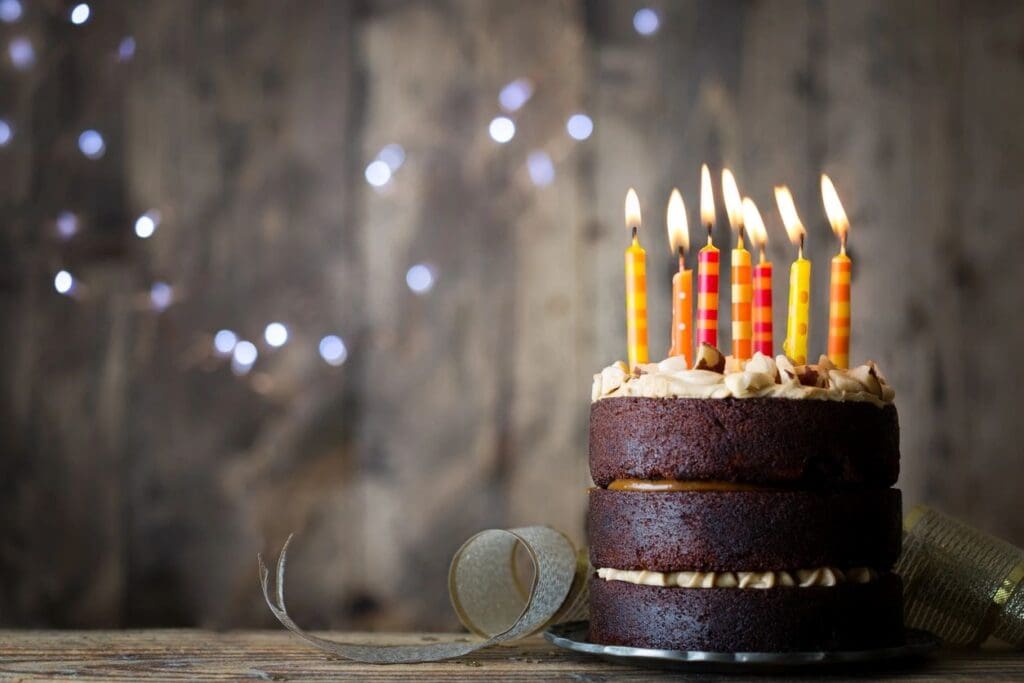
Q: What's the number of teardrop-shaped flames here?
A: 7